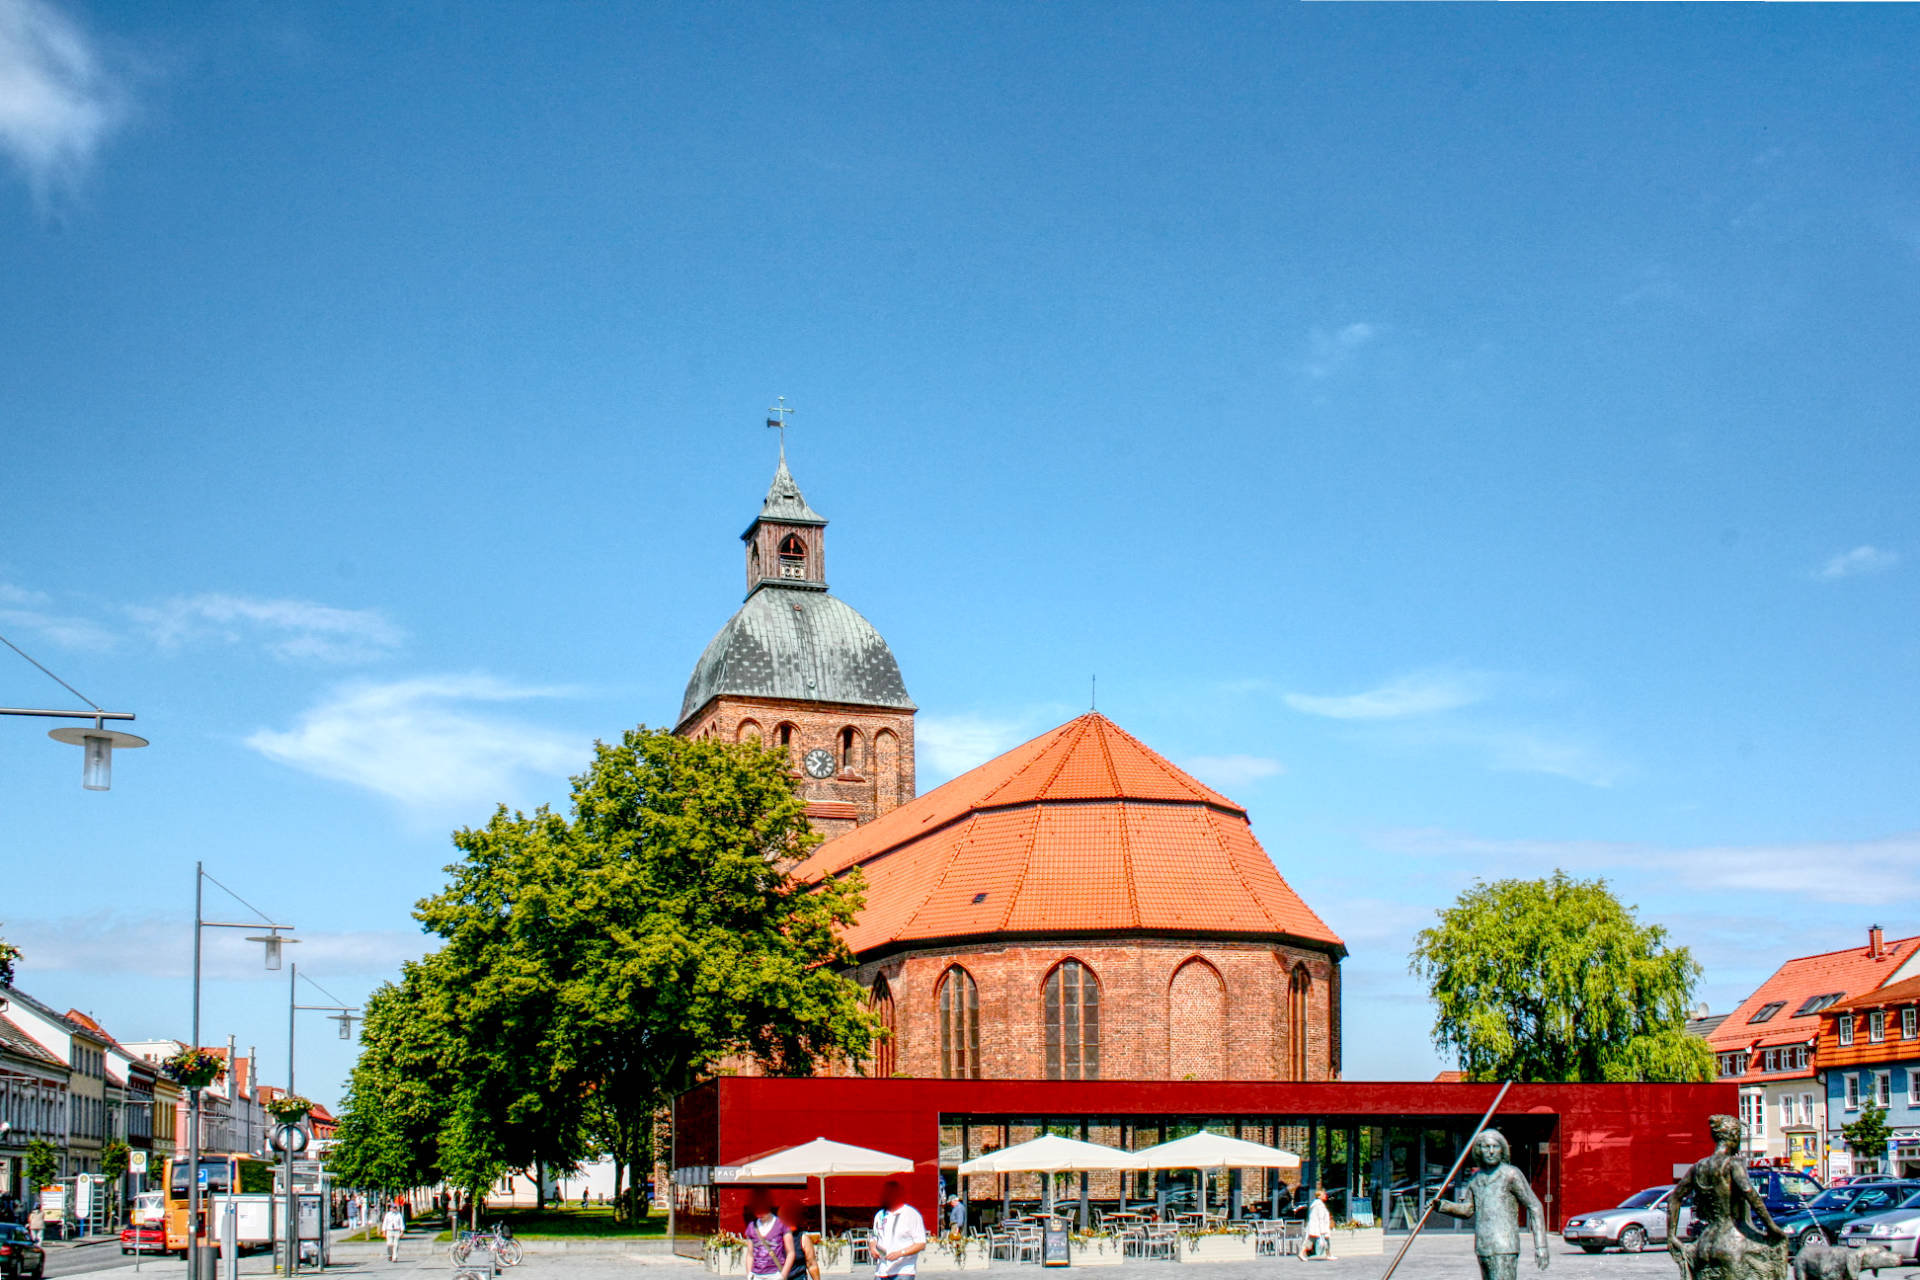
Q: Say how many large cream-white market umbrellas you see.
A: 3